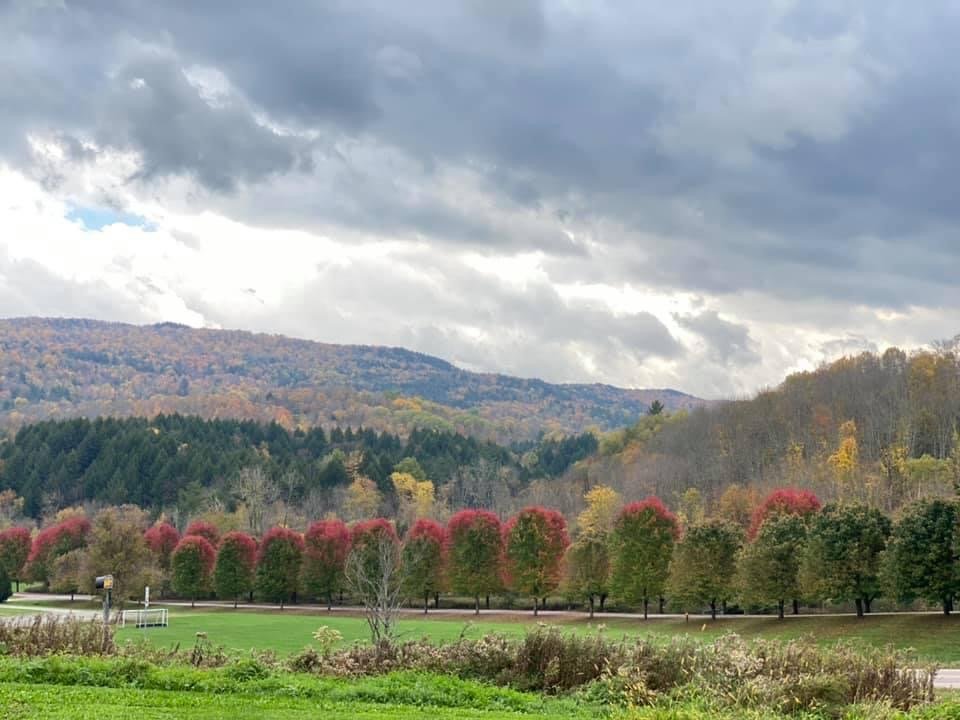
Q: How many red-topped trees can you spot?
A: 14